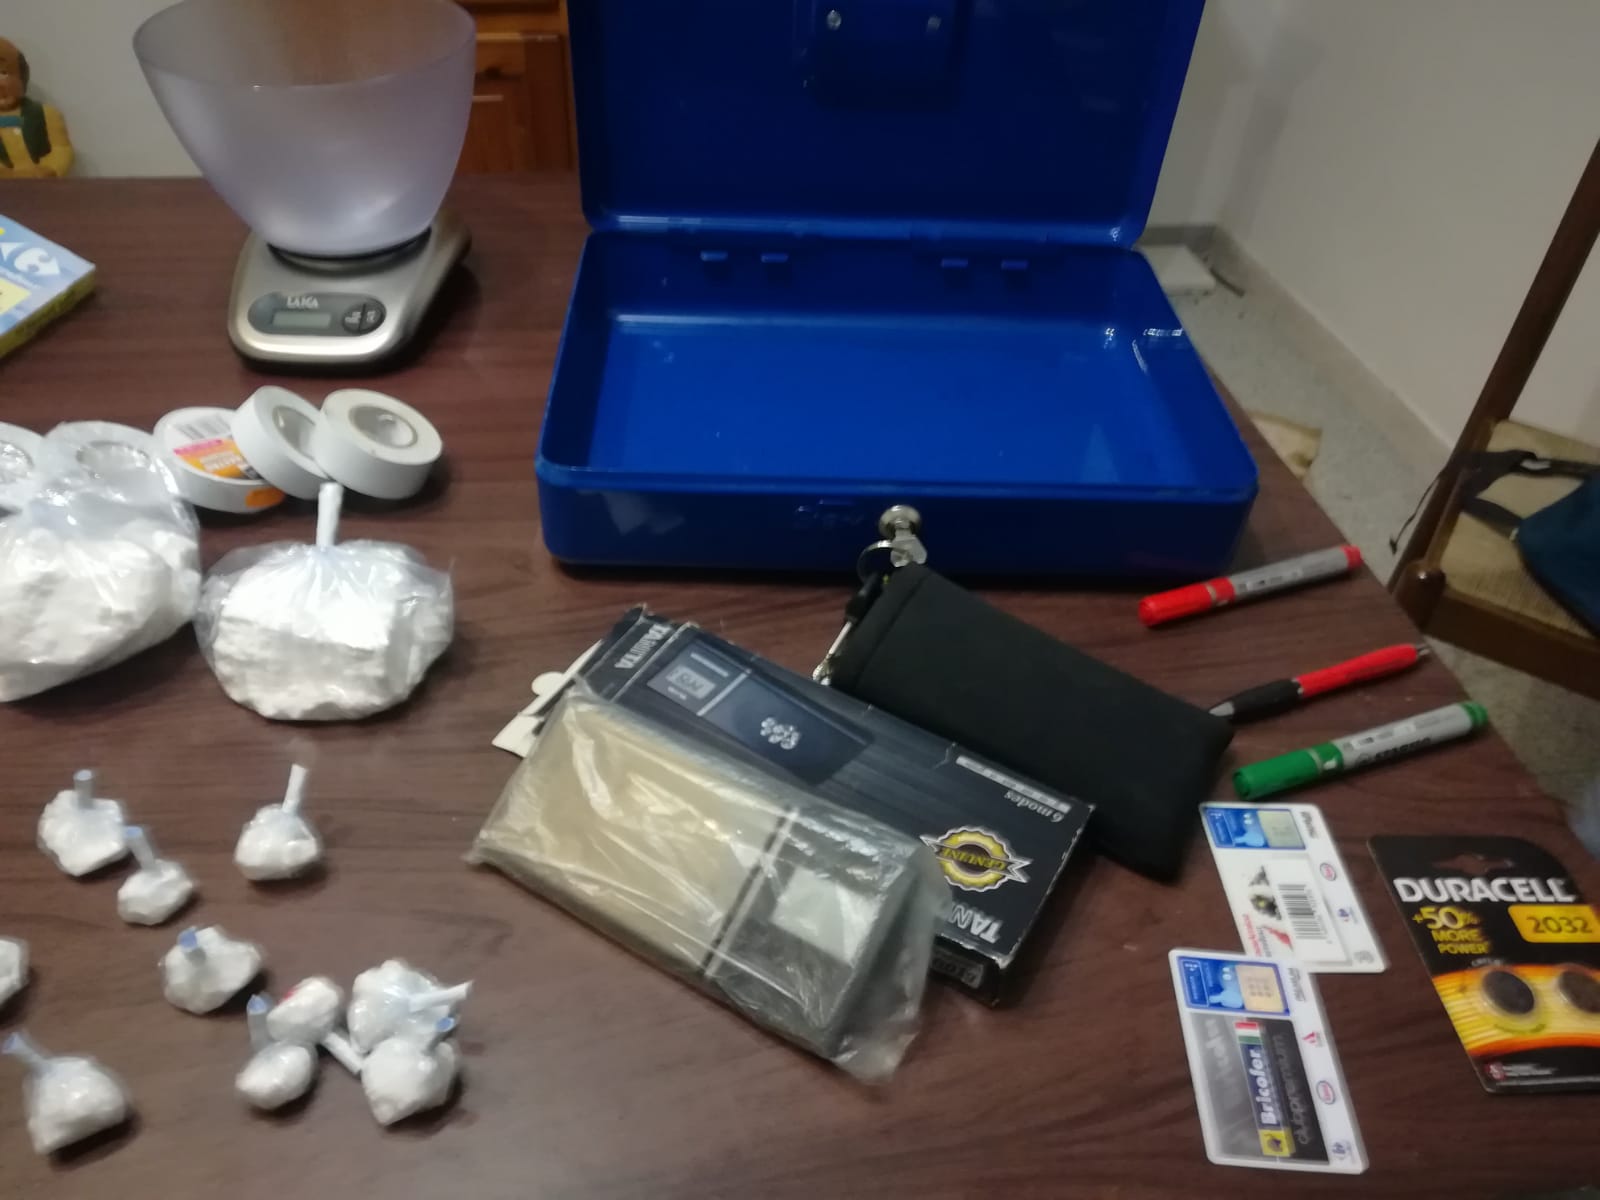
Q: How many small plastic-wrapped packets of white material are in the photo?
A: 10